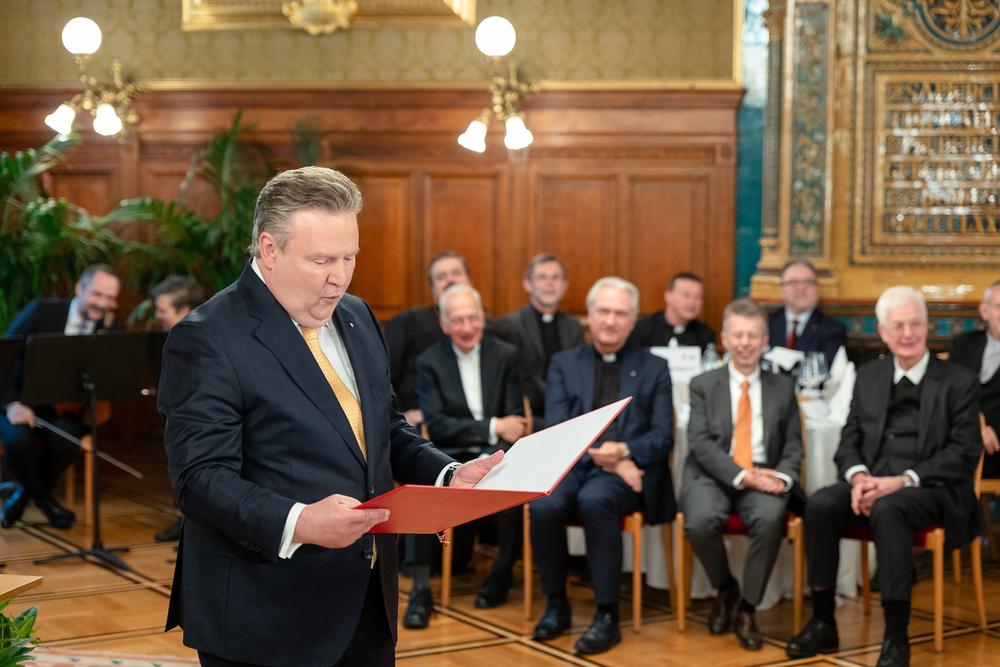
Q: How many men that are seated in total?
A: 11